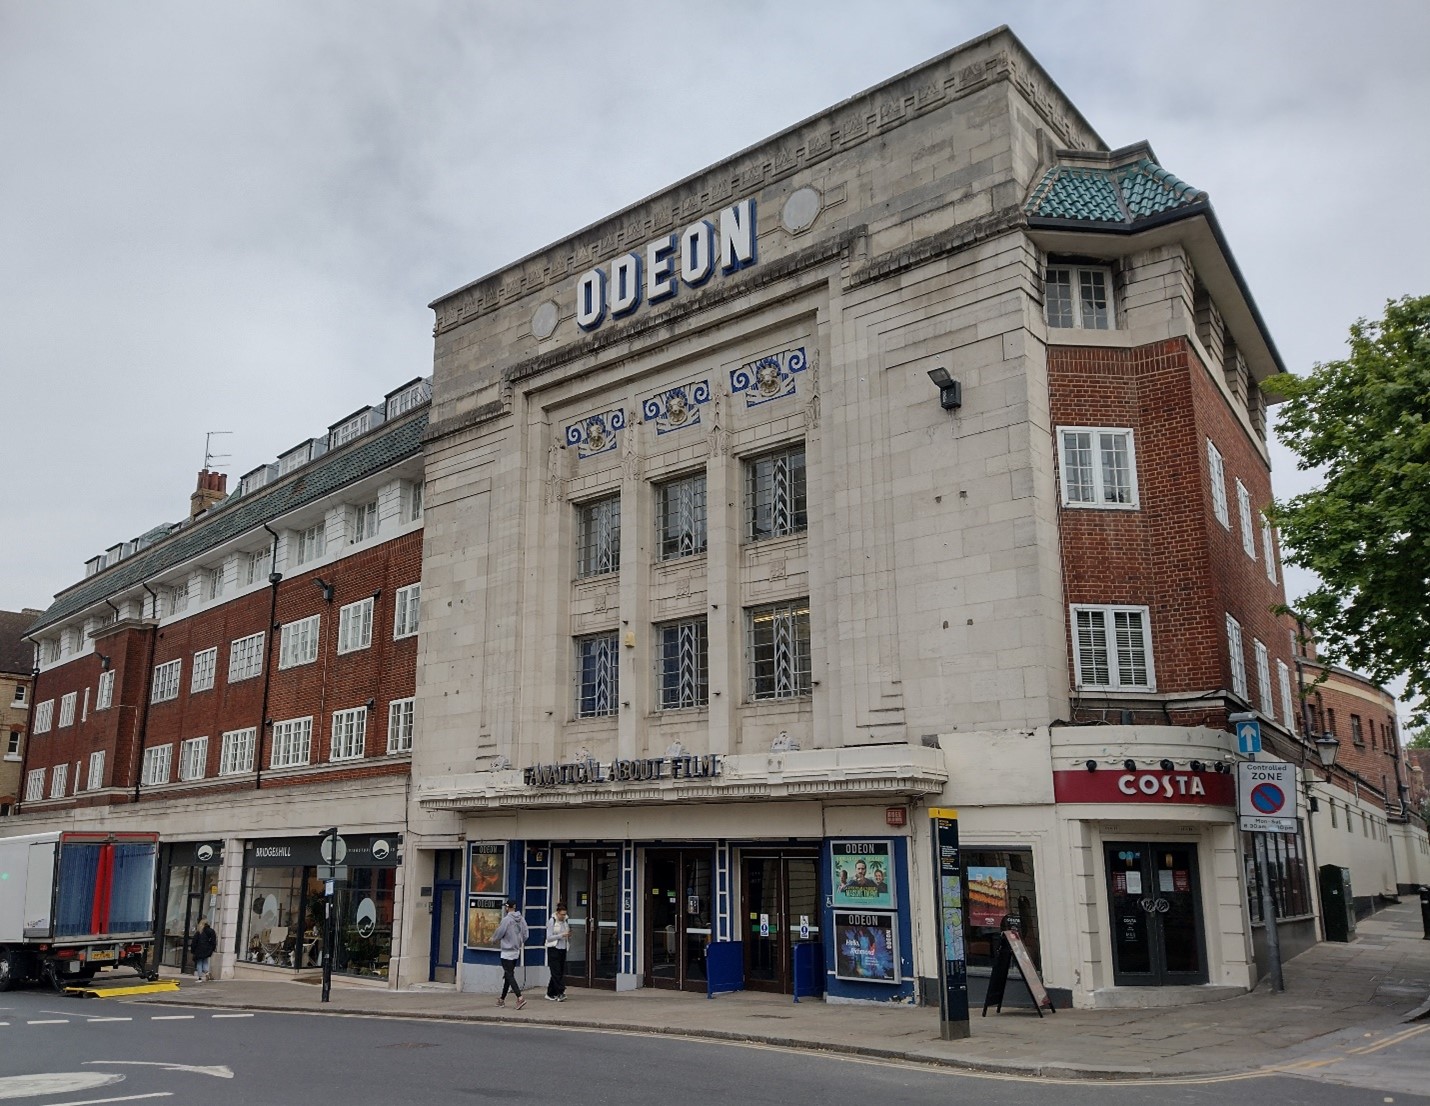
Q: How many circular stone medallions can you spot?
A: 2